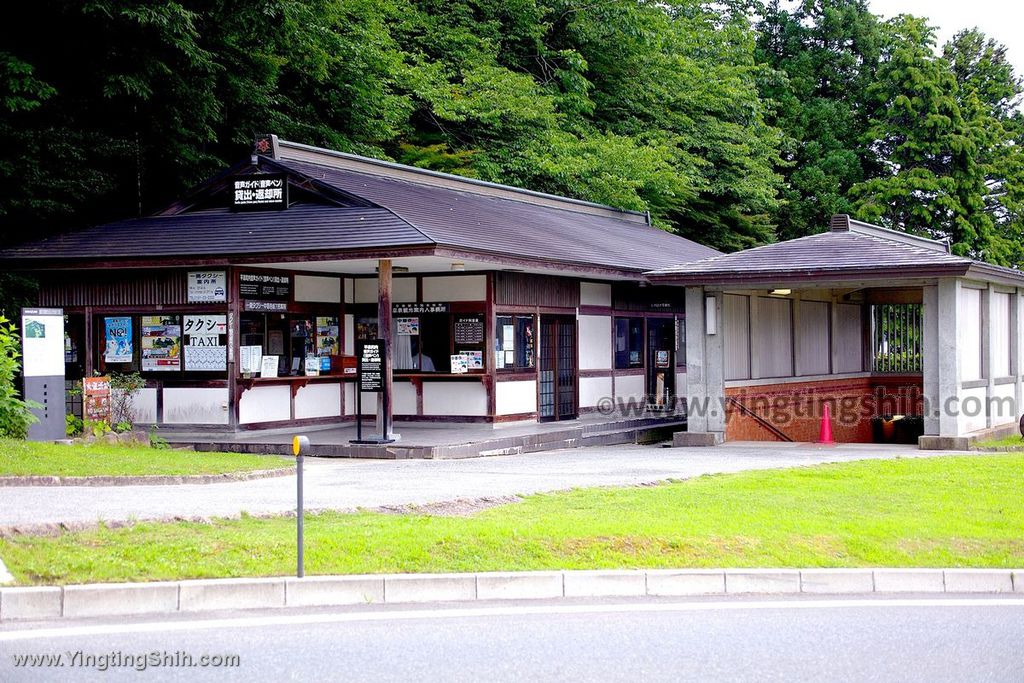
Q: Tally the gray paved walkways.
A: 1